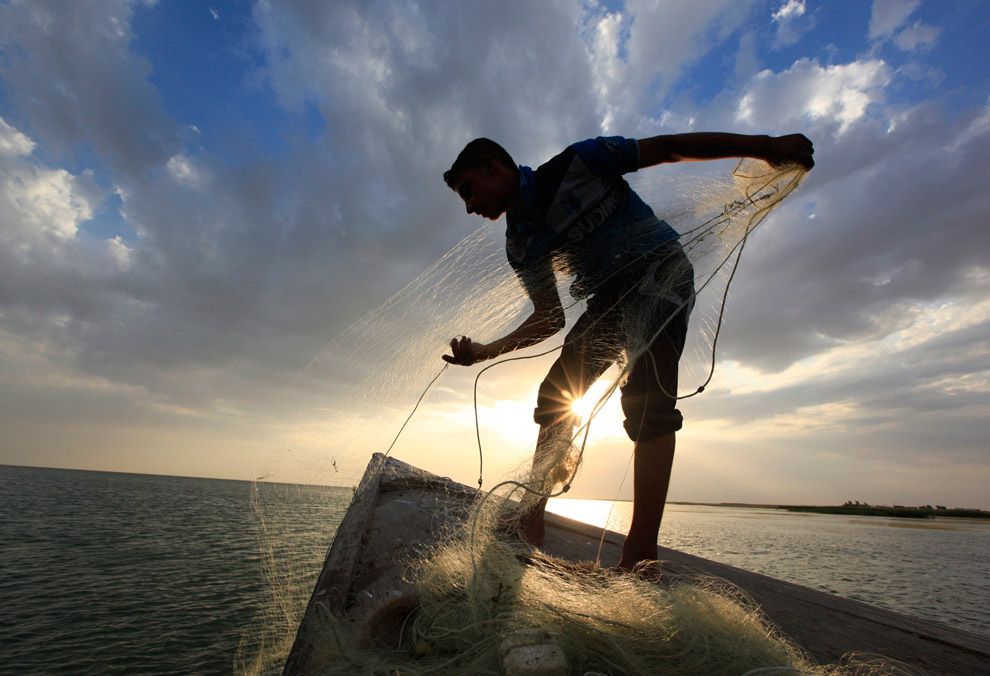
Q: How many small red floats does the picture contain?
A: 0